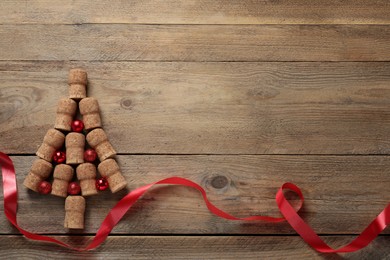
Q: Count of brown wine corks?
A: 11